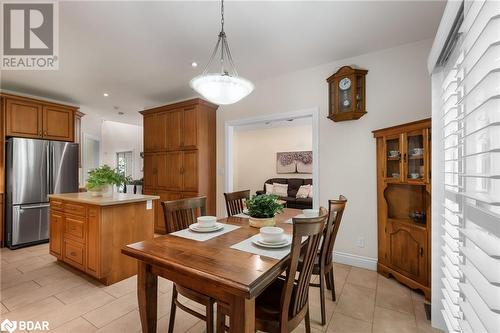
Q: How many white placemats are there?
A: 4